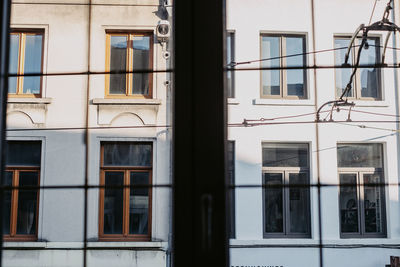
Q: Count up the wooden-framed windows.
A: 4